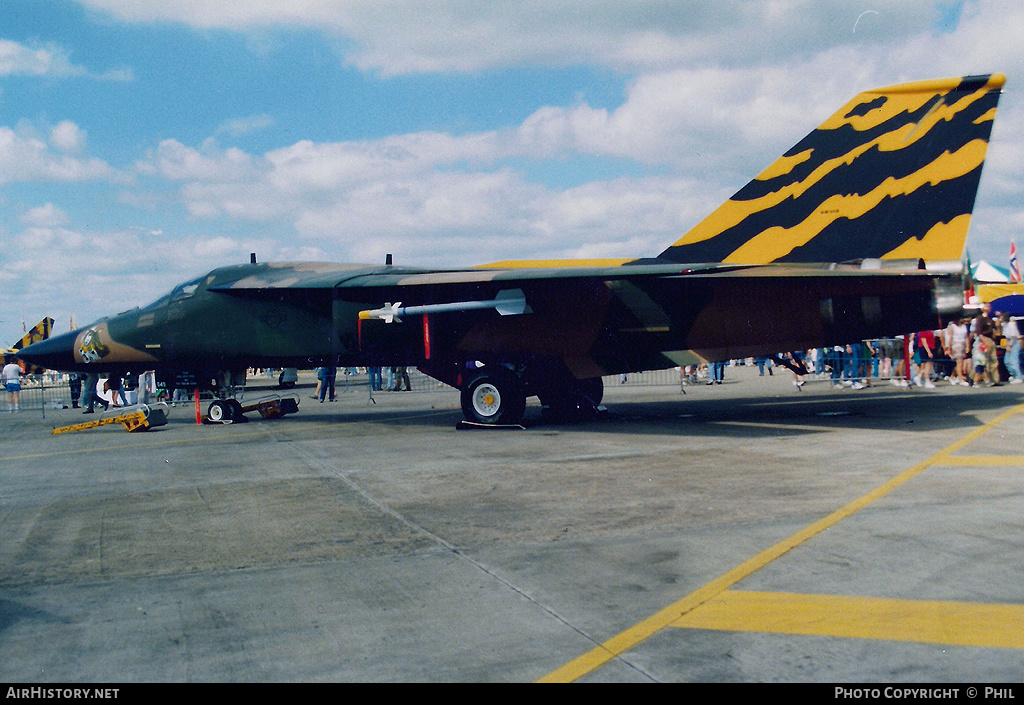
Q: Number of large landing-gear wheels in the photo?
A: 2